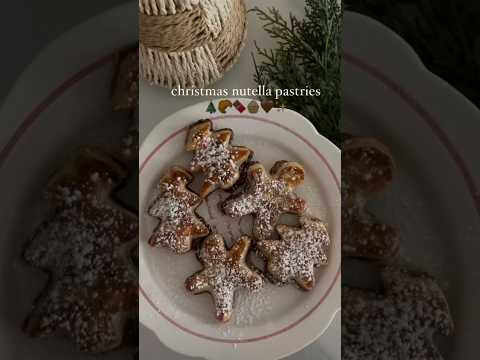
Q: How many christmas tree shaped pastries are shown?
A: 3